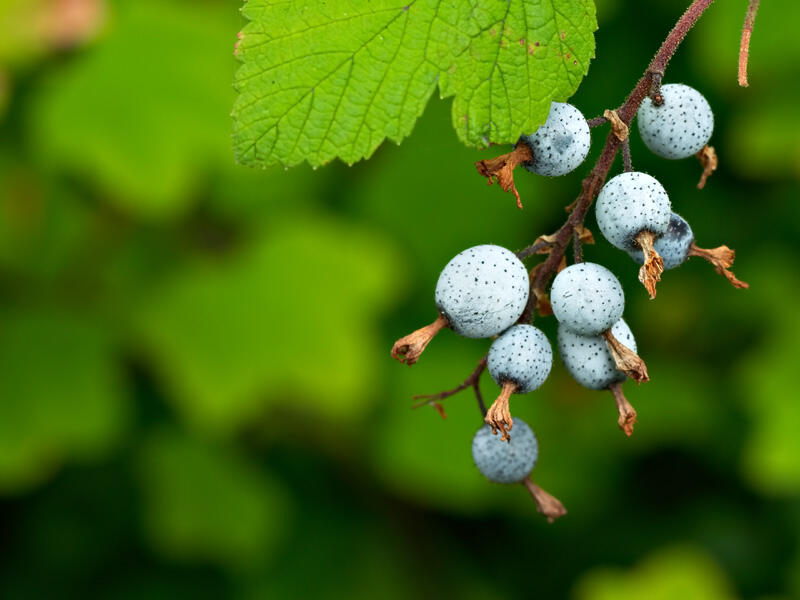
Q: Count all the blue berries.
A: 9